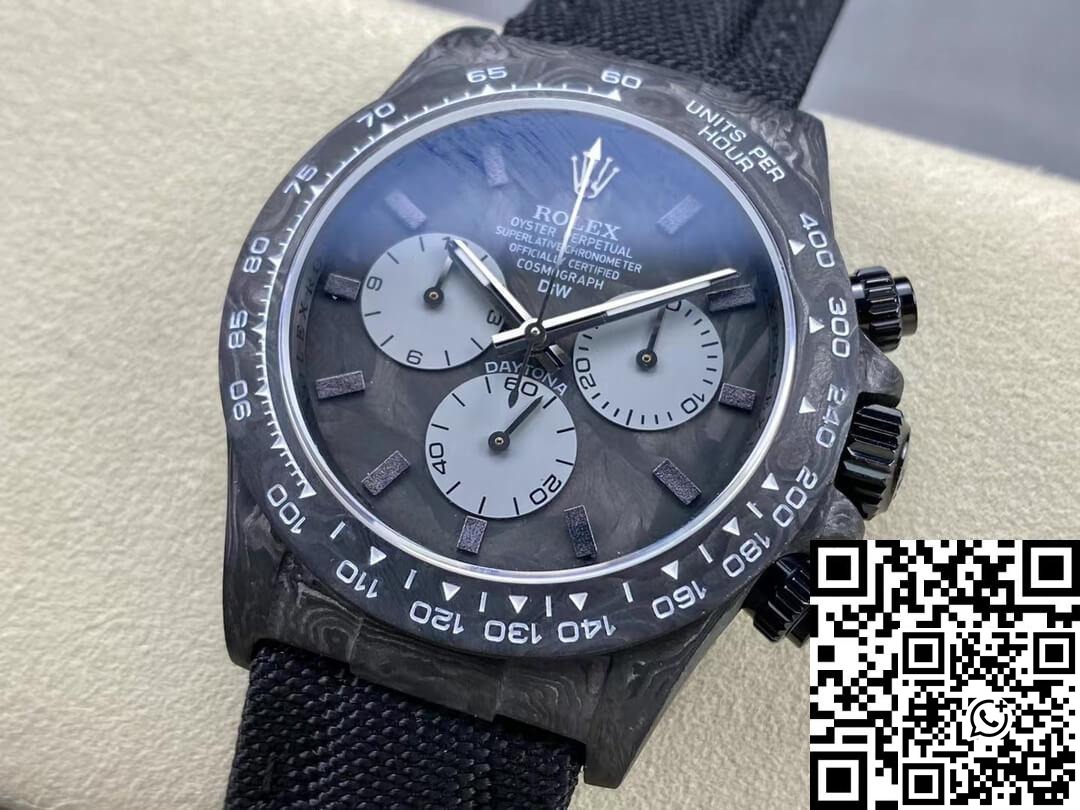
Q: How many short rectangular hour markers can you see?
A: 11